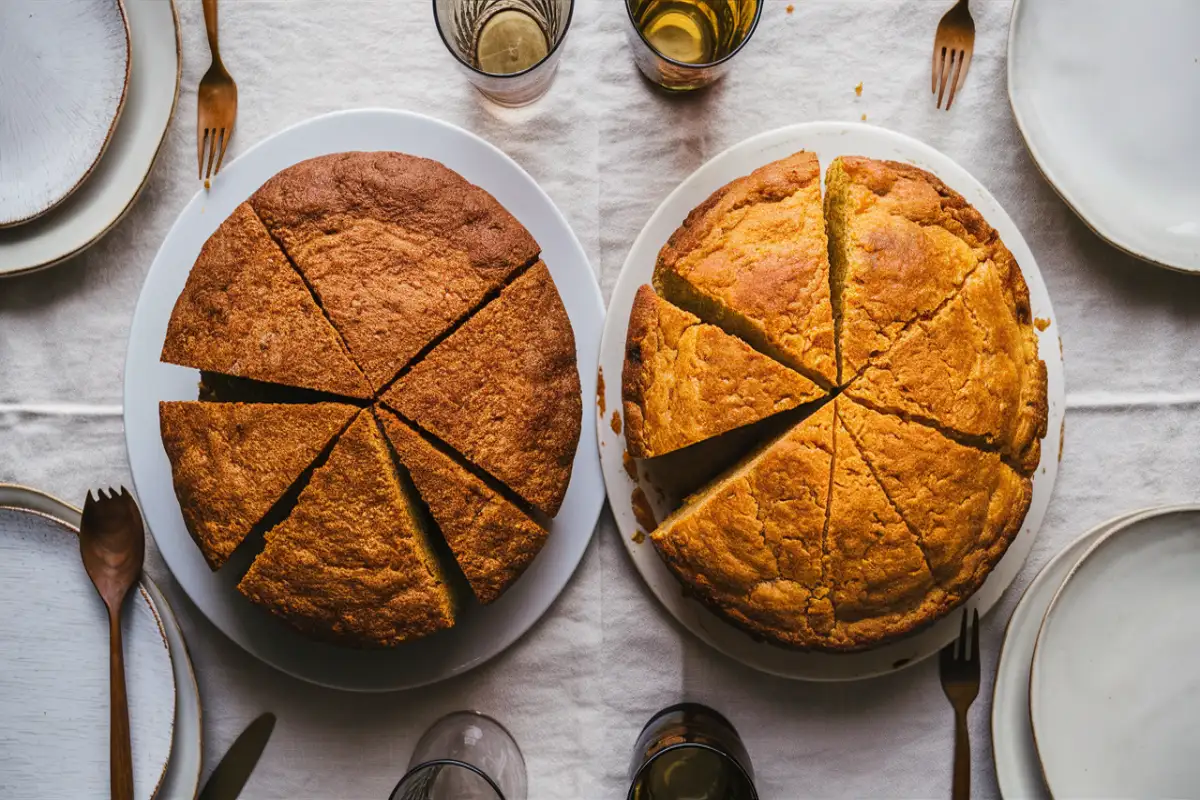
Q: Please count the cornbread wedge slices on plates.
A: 13